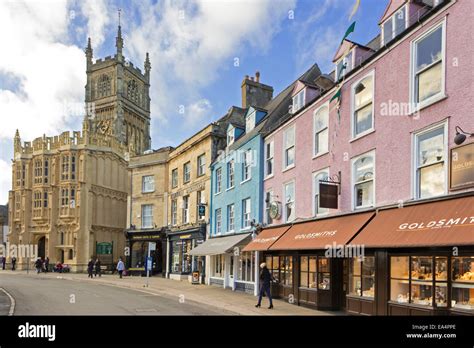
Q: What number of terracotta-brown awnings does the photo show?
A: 3